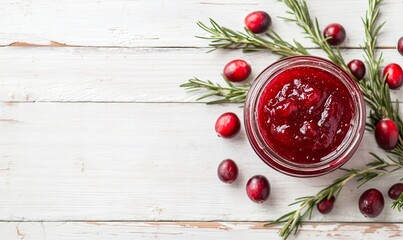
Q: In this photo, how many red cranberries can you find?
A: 13